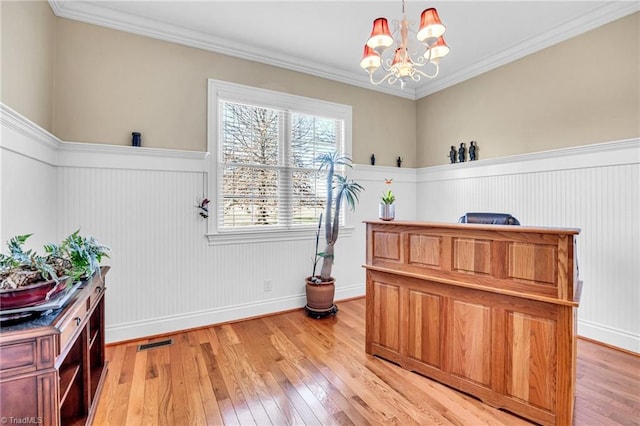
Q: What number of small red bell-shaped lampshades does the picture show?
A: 5